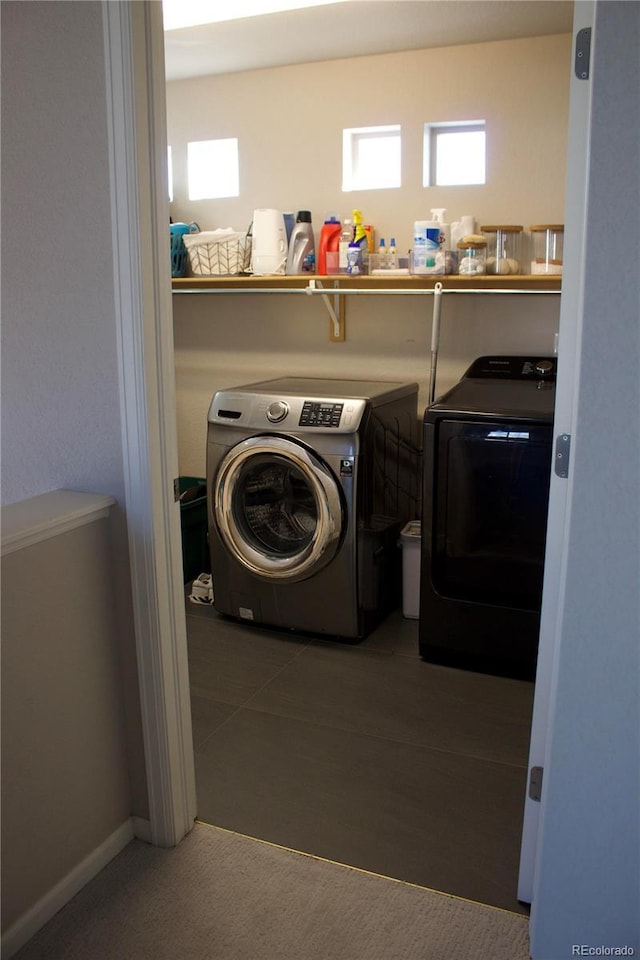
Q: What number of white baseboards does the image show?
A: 2